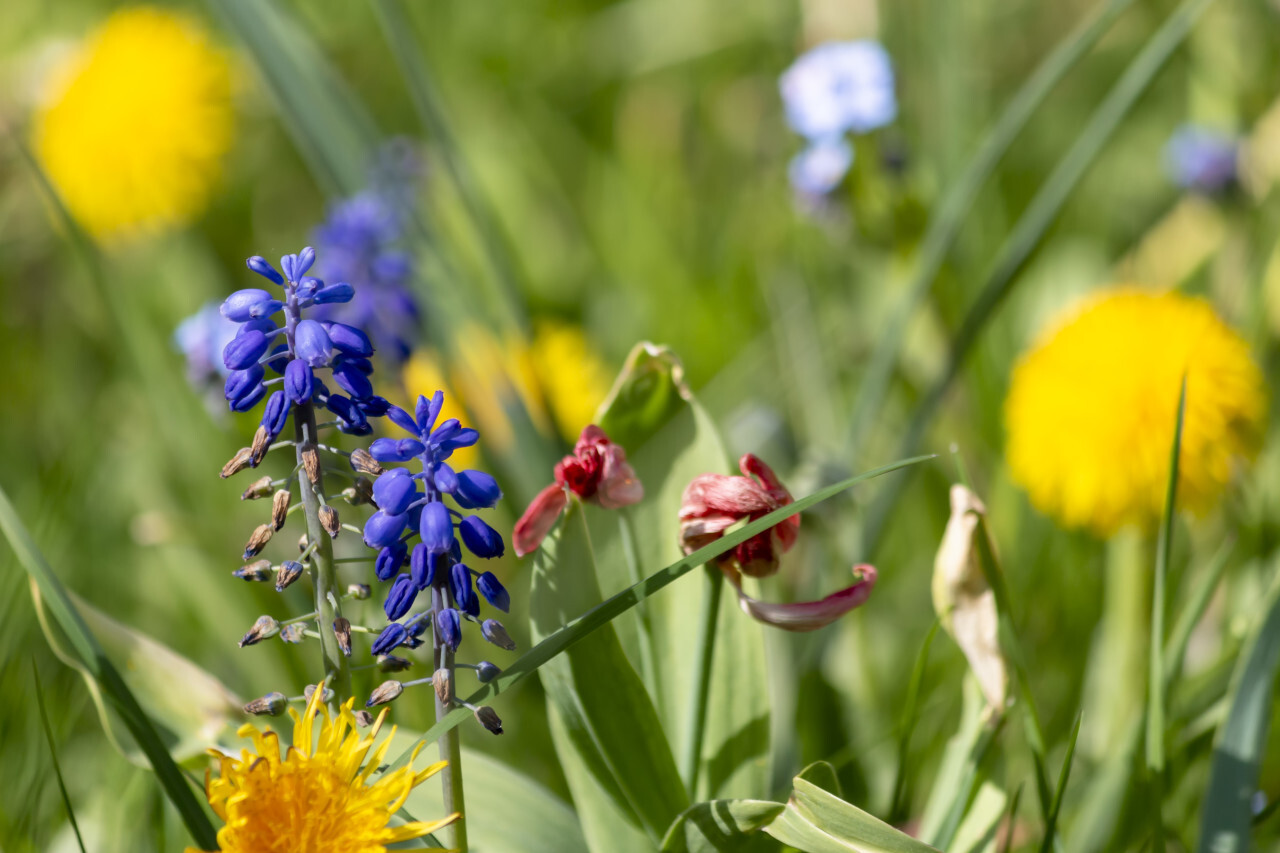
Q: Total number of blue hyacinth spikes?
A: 3